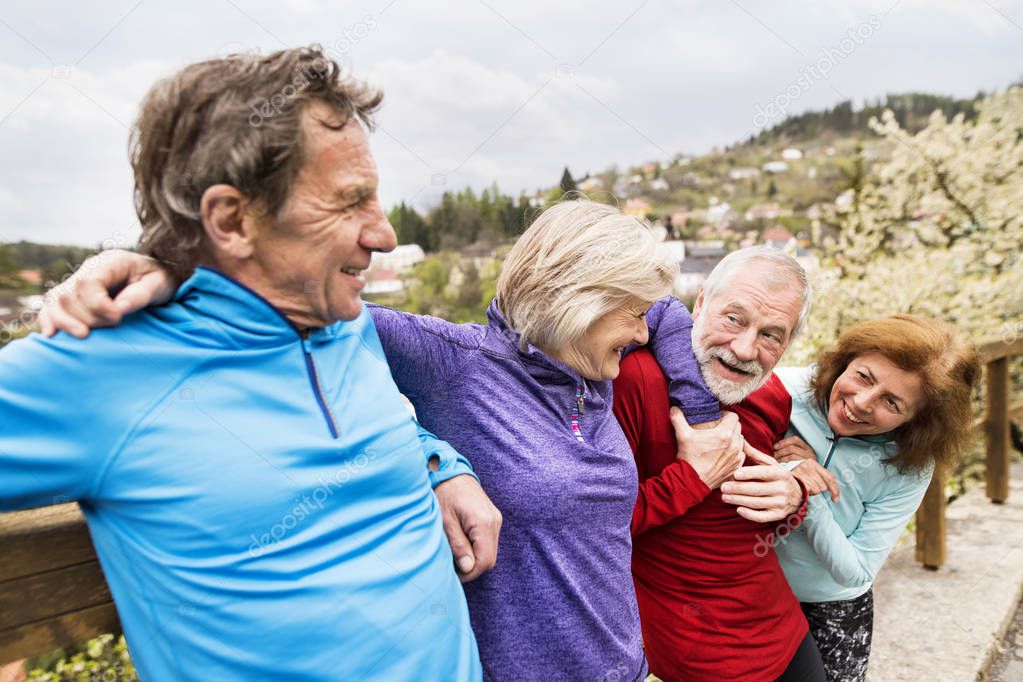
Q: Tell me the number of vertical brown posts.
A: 2